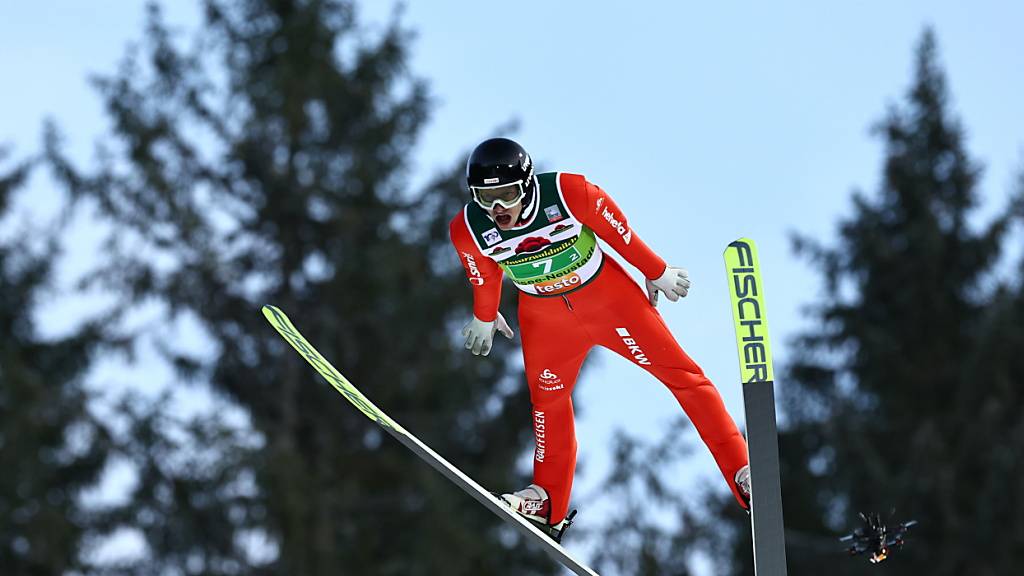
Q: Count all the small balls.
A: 0